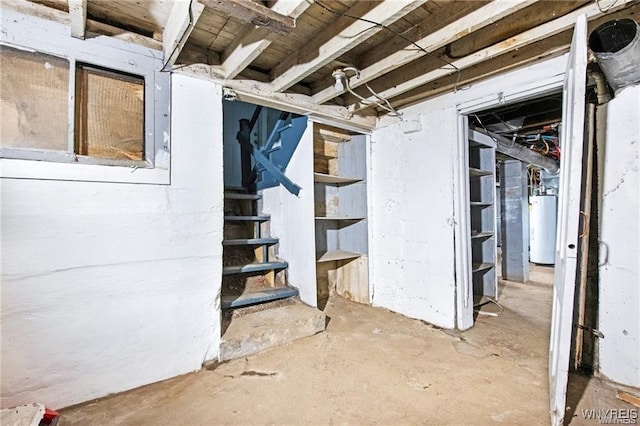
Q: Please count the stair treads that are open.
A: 5